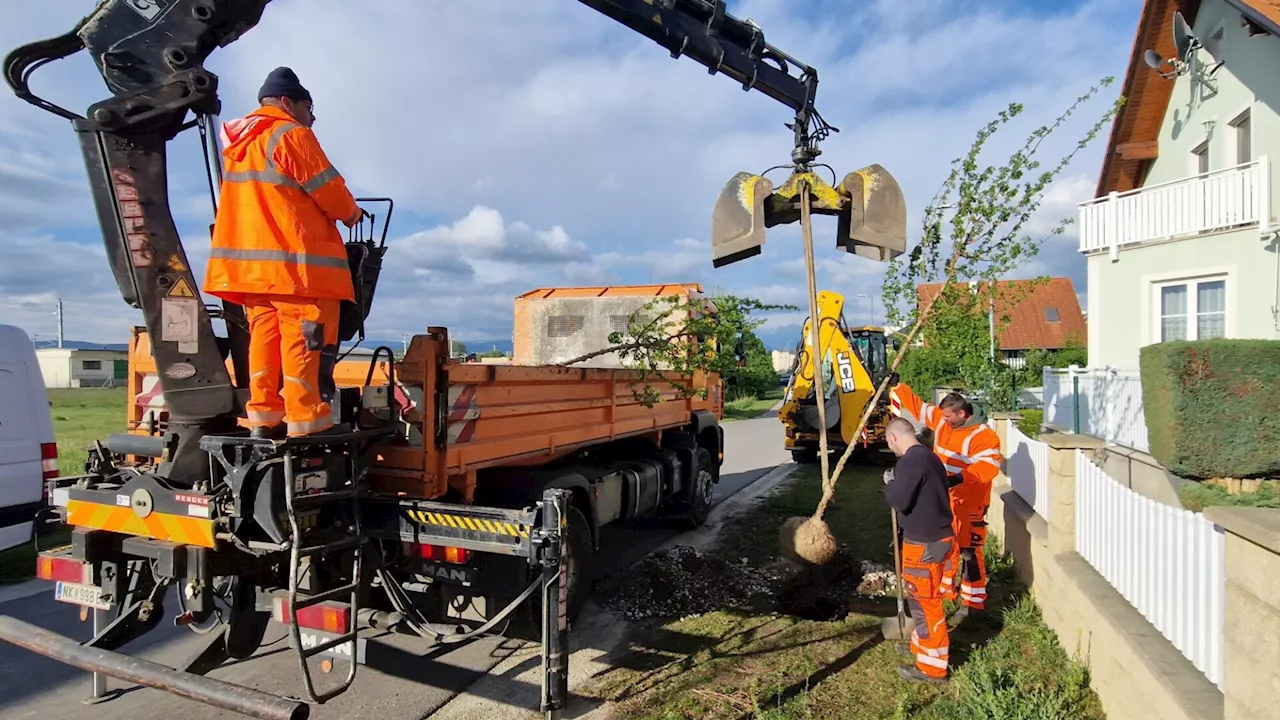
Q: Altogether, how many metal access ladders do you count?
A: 1